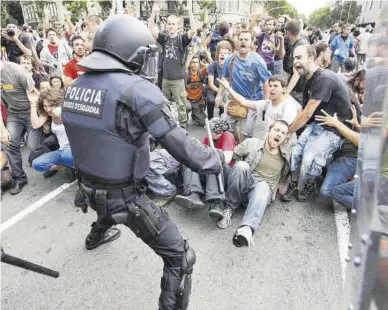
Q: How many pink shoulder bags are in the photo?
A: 0